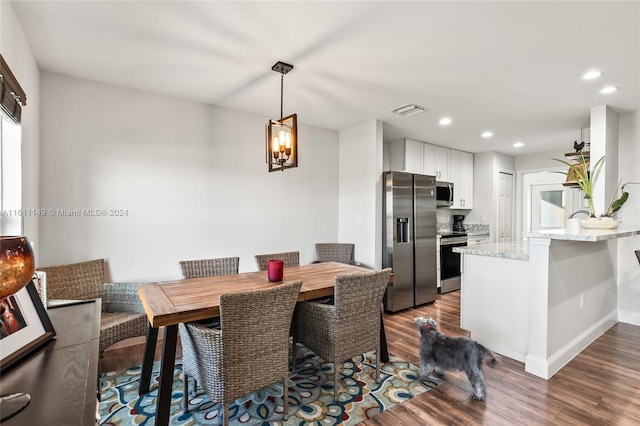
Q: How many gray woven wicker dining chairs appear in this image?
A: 6